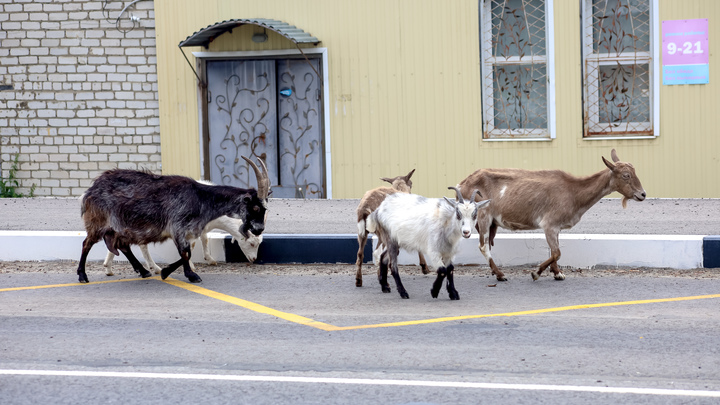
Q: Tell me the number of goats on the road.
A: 5